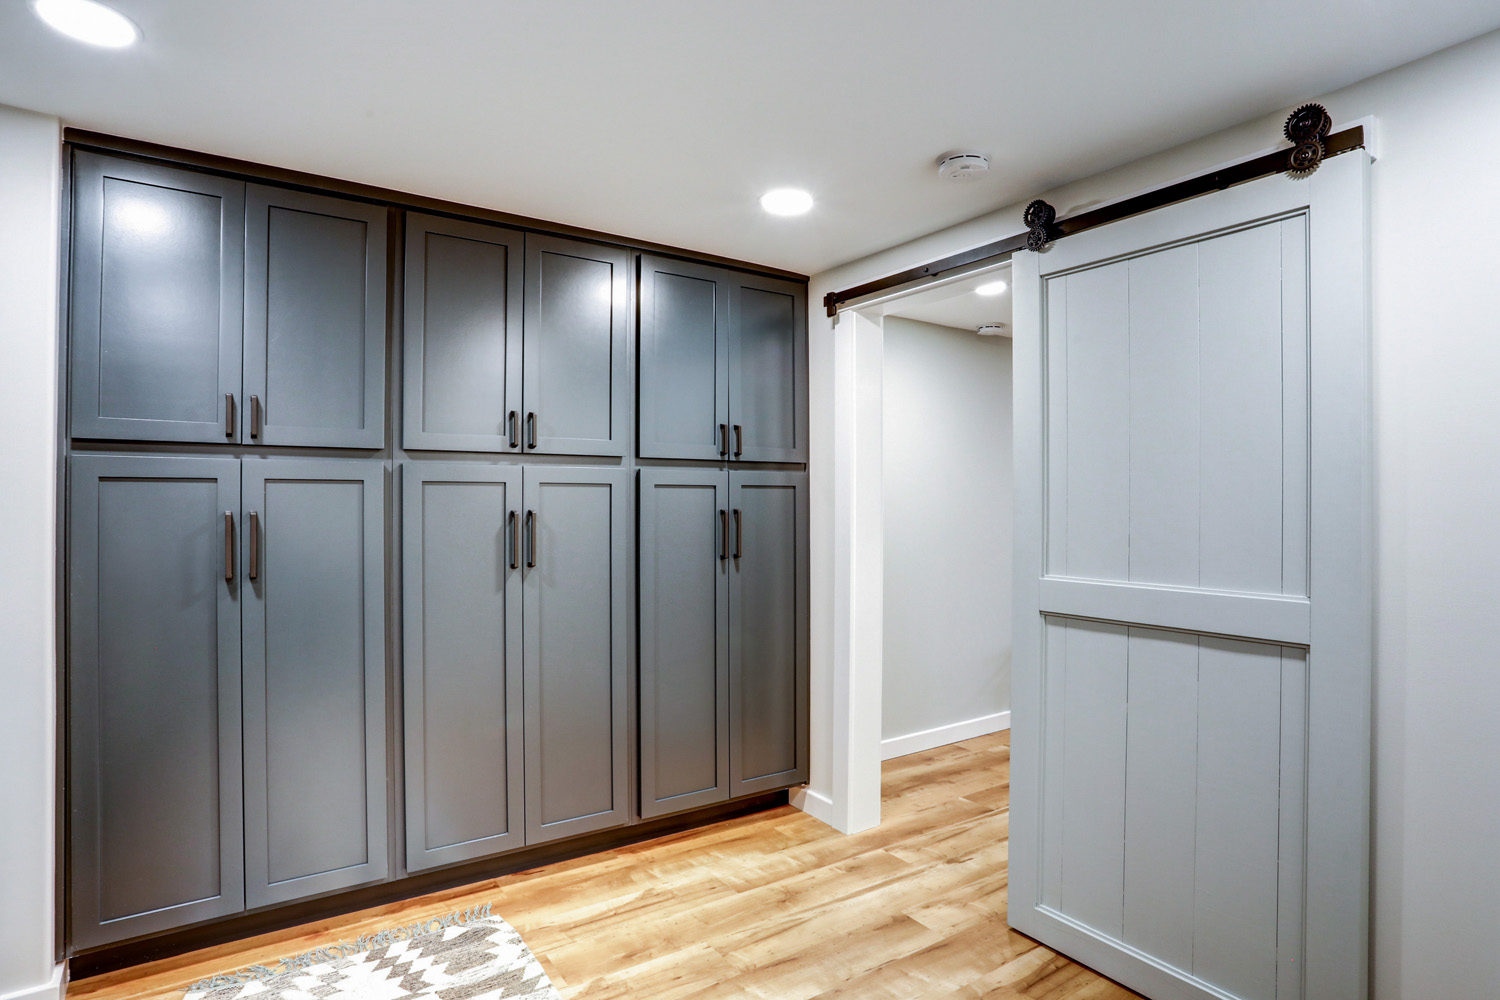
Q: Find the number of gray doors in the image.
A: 13